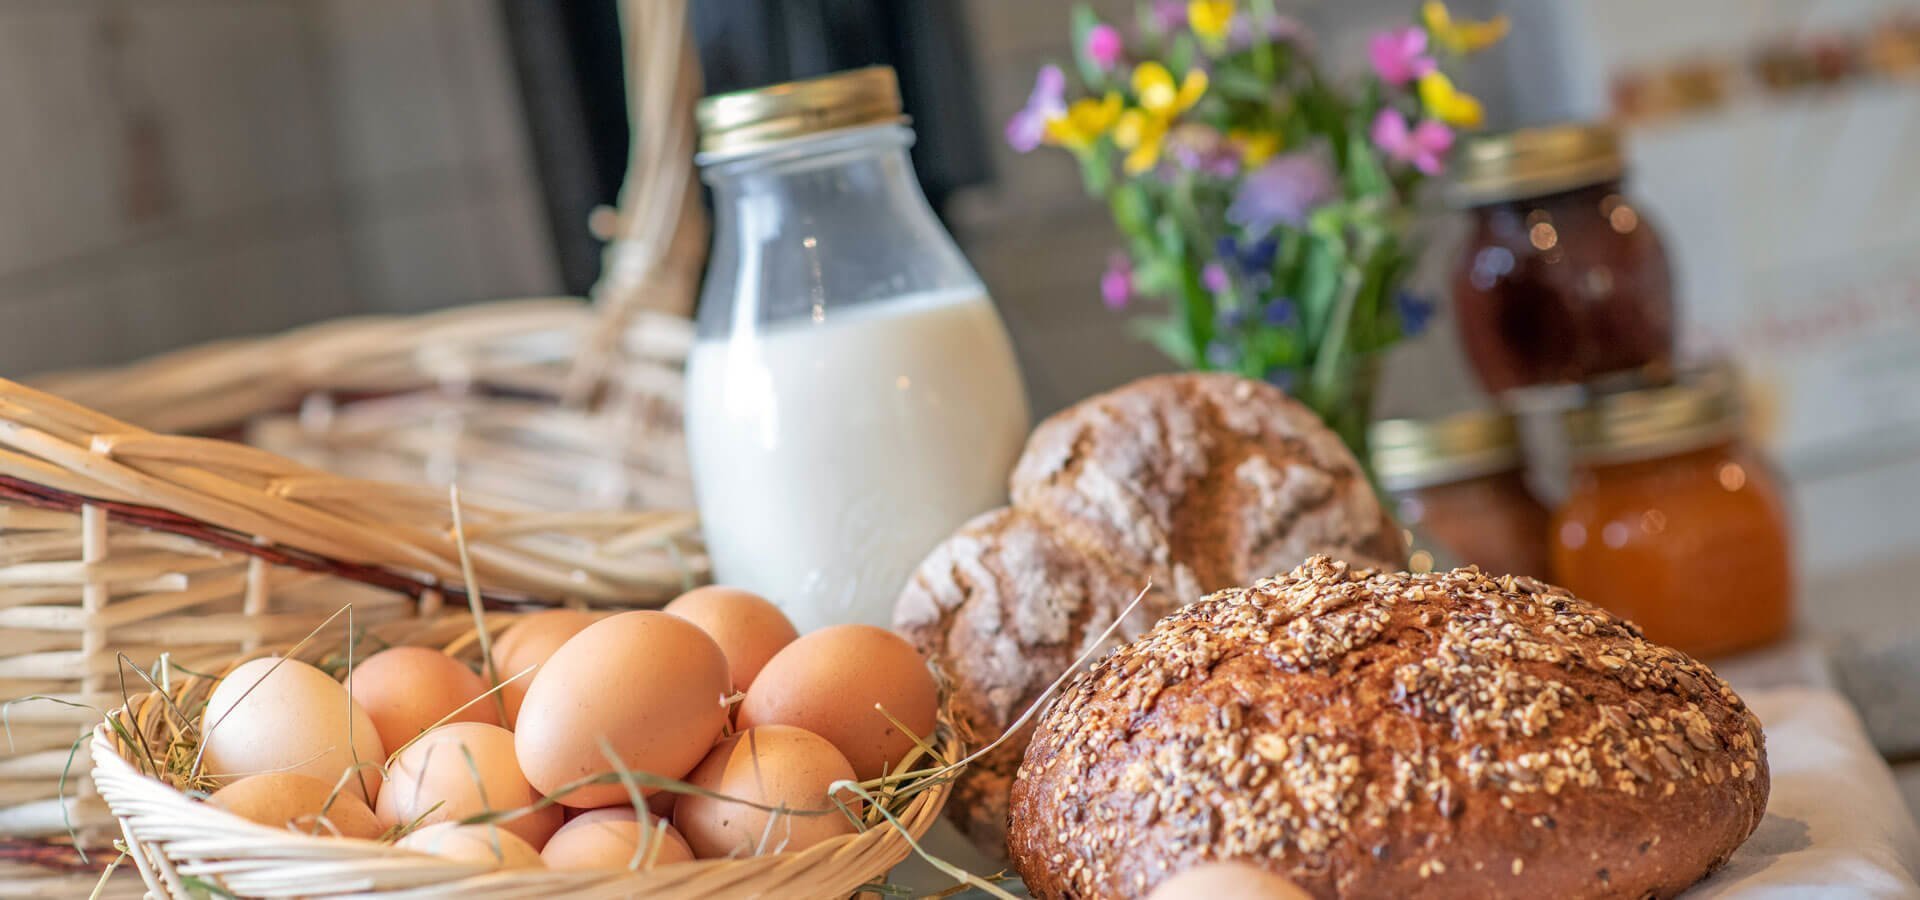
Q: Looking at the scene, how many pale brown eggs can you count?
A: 12